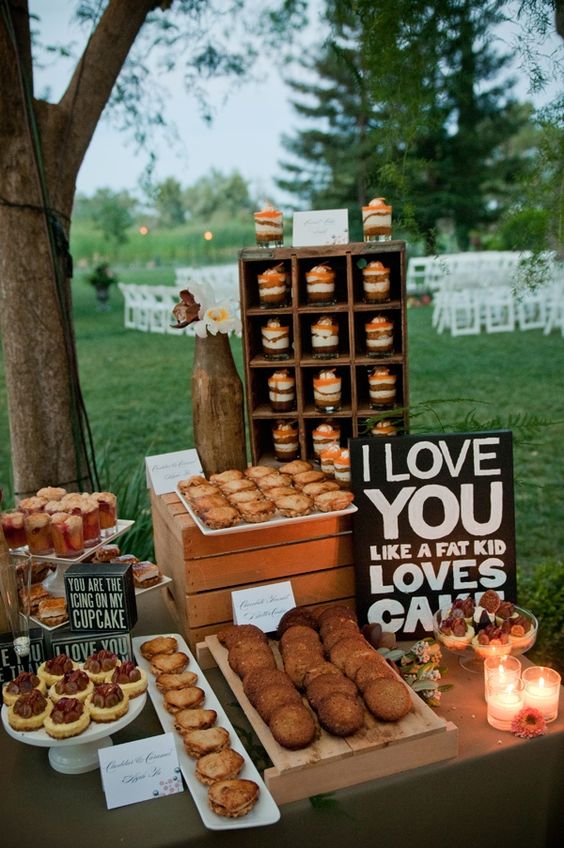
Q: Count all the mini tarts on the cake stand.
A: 8